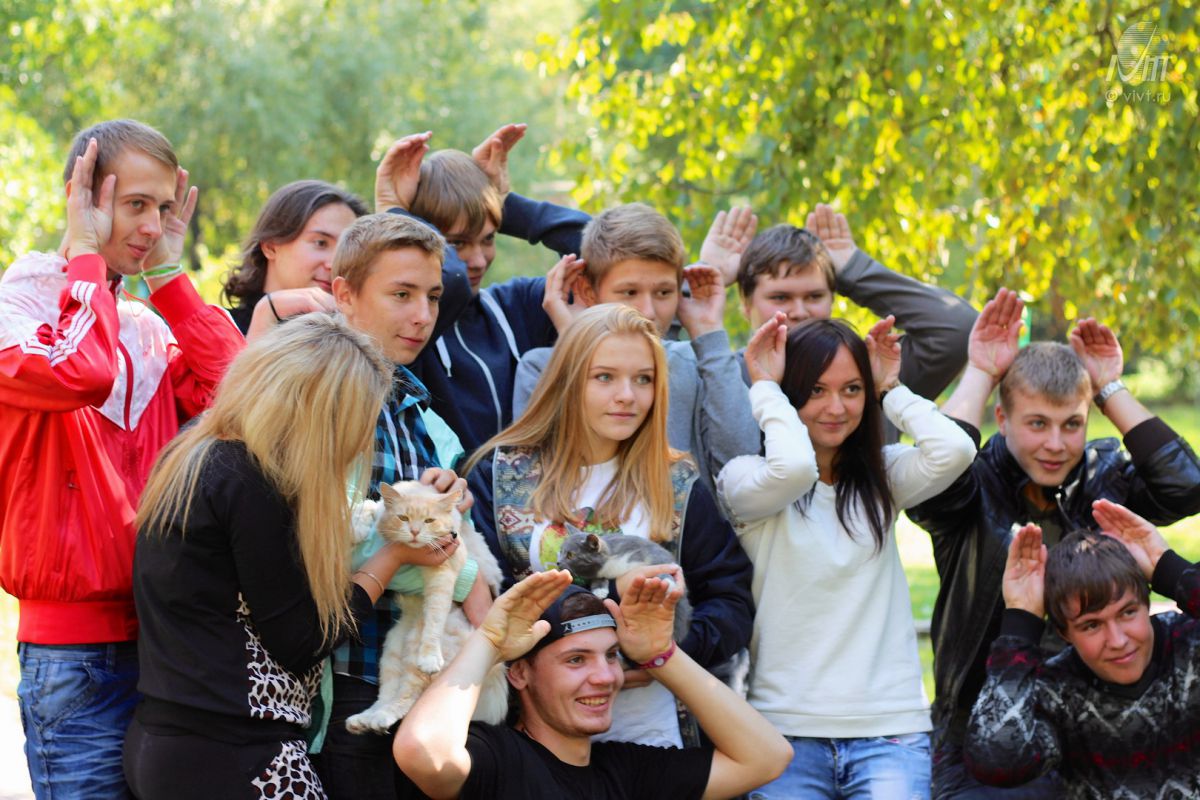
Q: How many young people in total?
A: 12